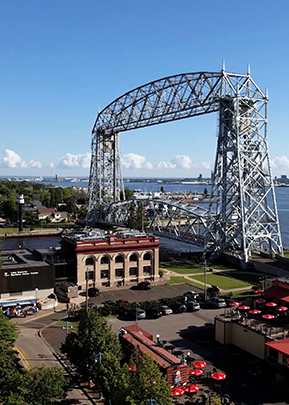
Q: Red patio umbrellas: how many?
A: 13